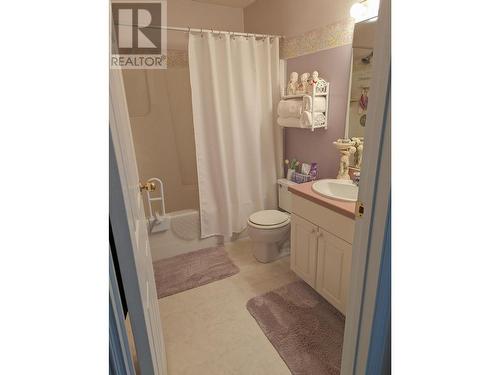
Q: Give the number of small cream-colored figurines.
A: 3